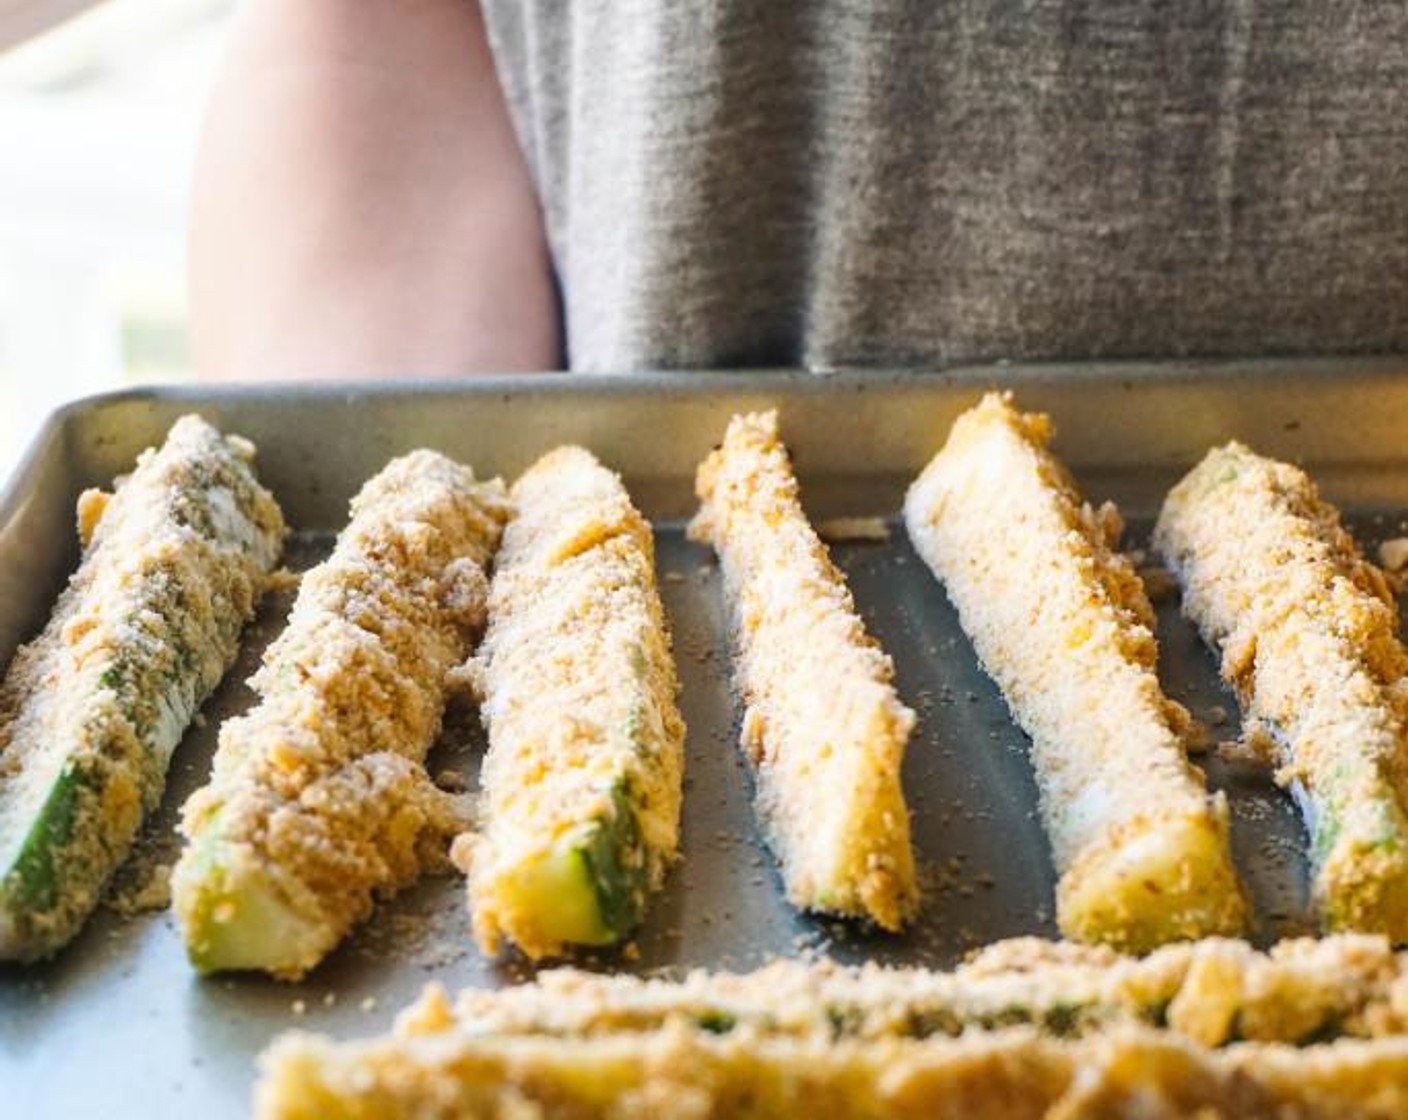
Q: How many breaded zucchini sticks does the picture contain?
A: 8